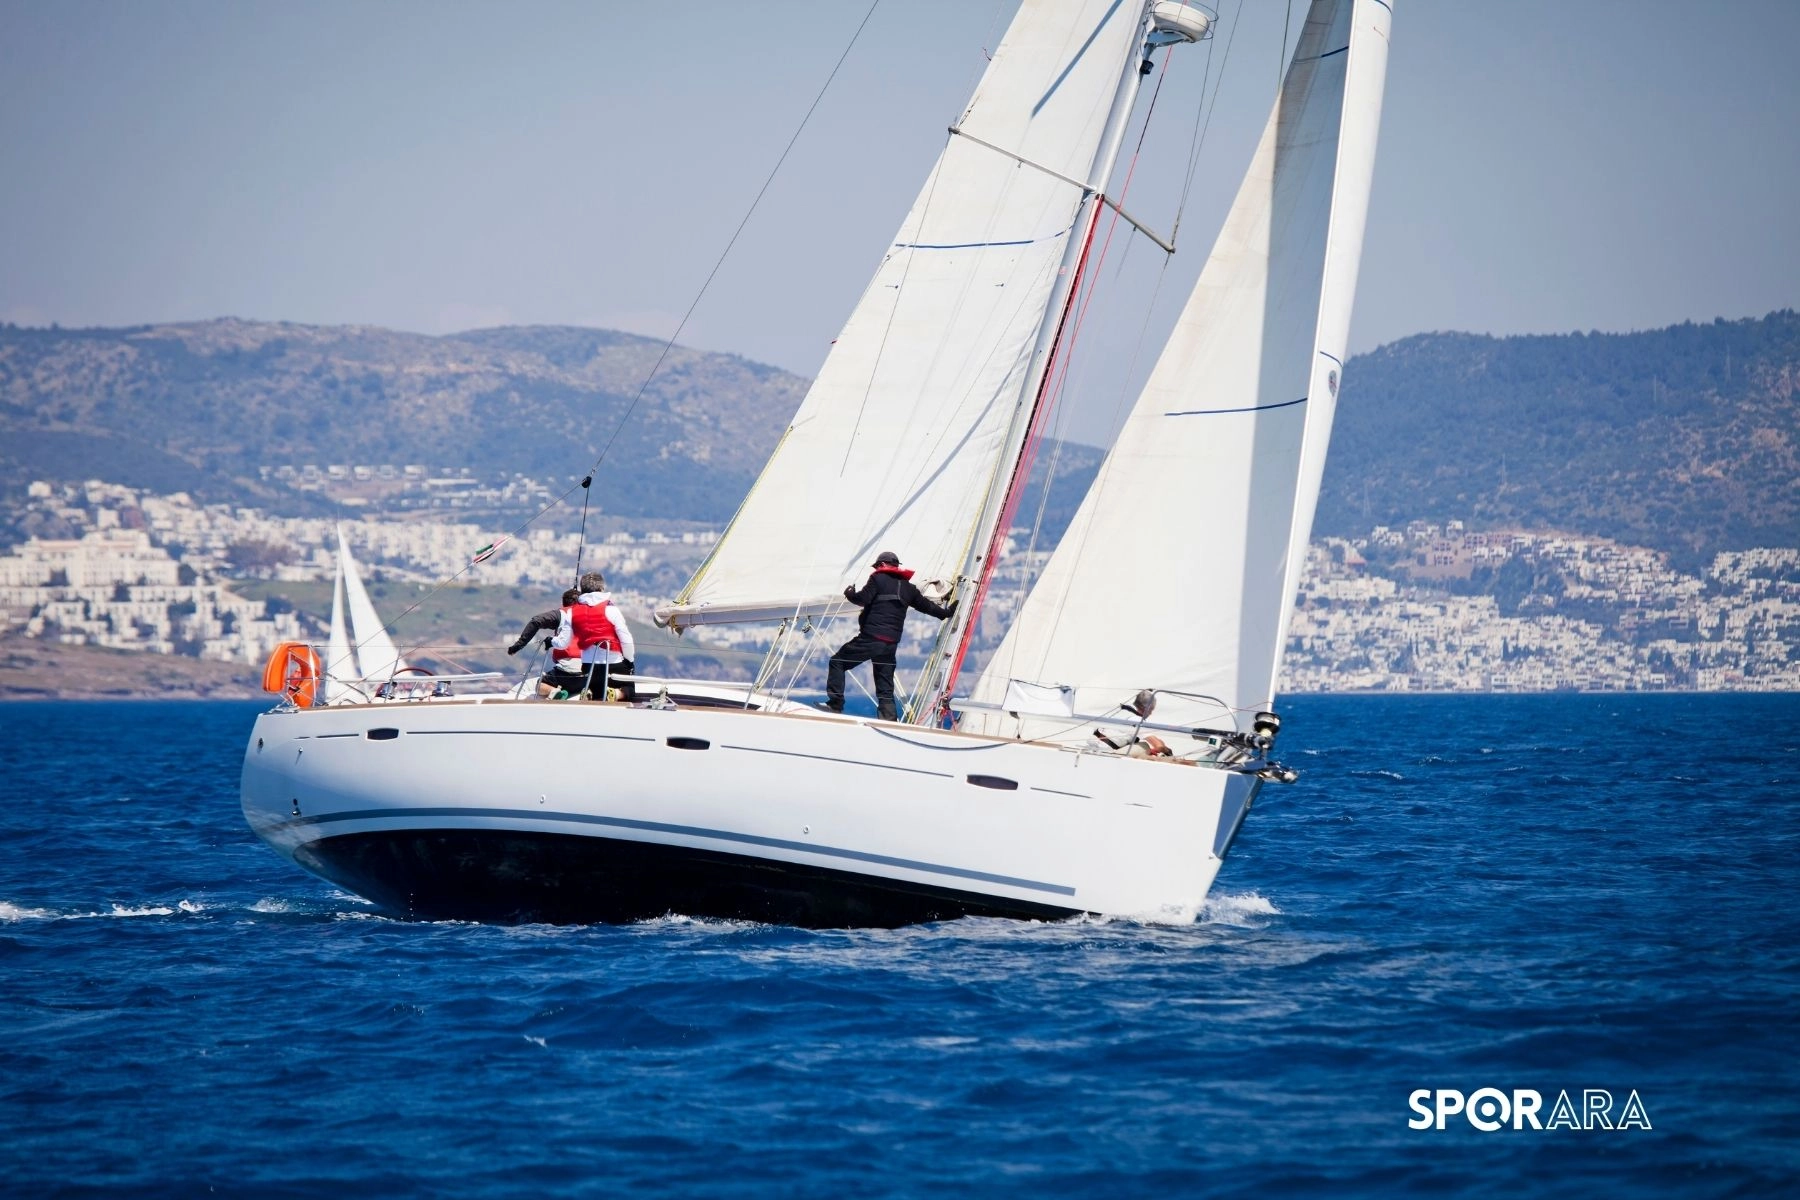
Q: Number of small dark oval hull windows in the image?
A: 3